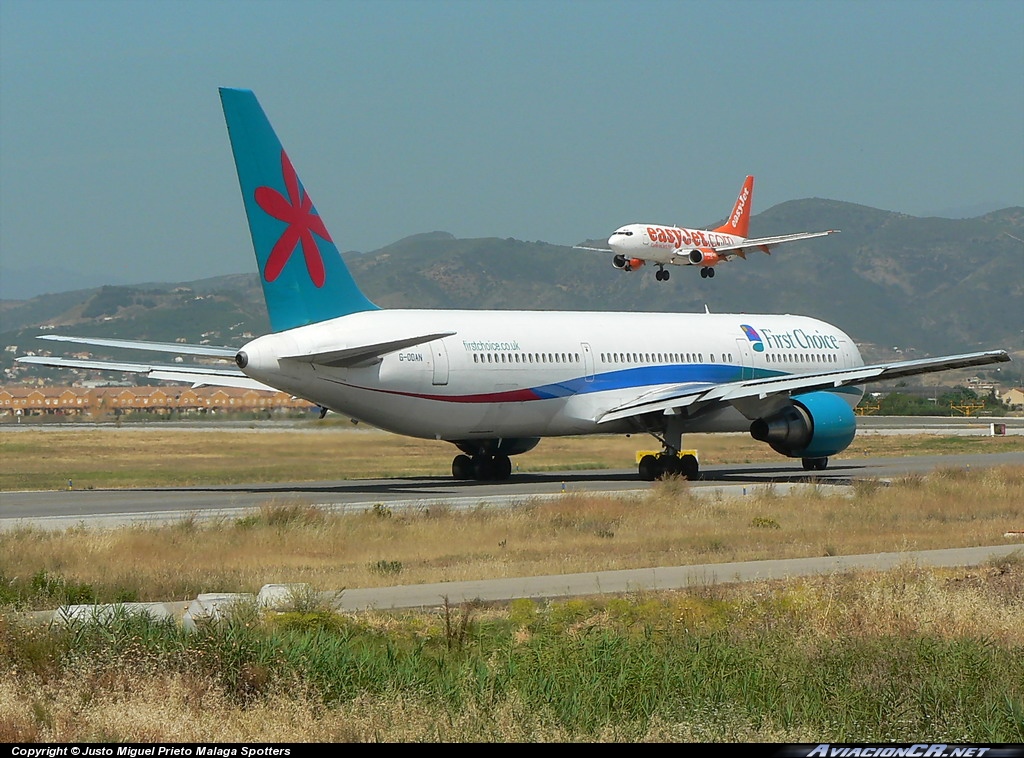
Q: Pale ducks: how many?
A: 0